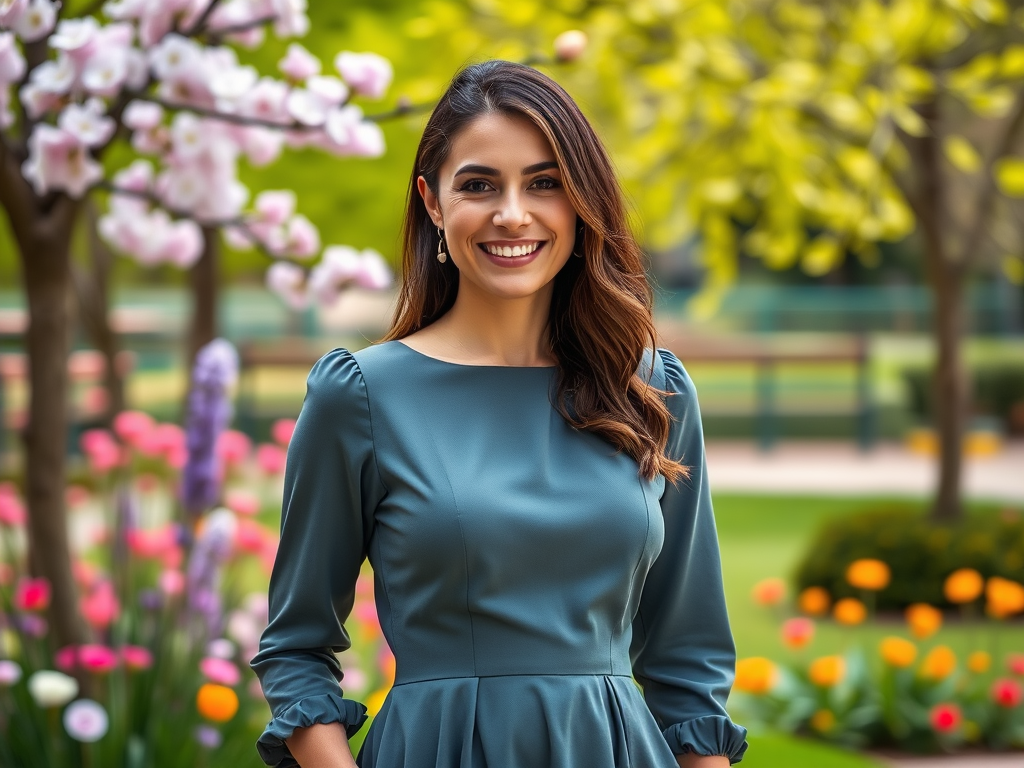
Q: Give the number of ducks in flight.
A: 0